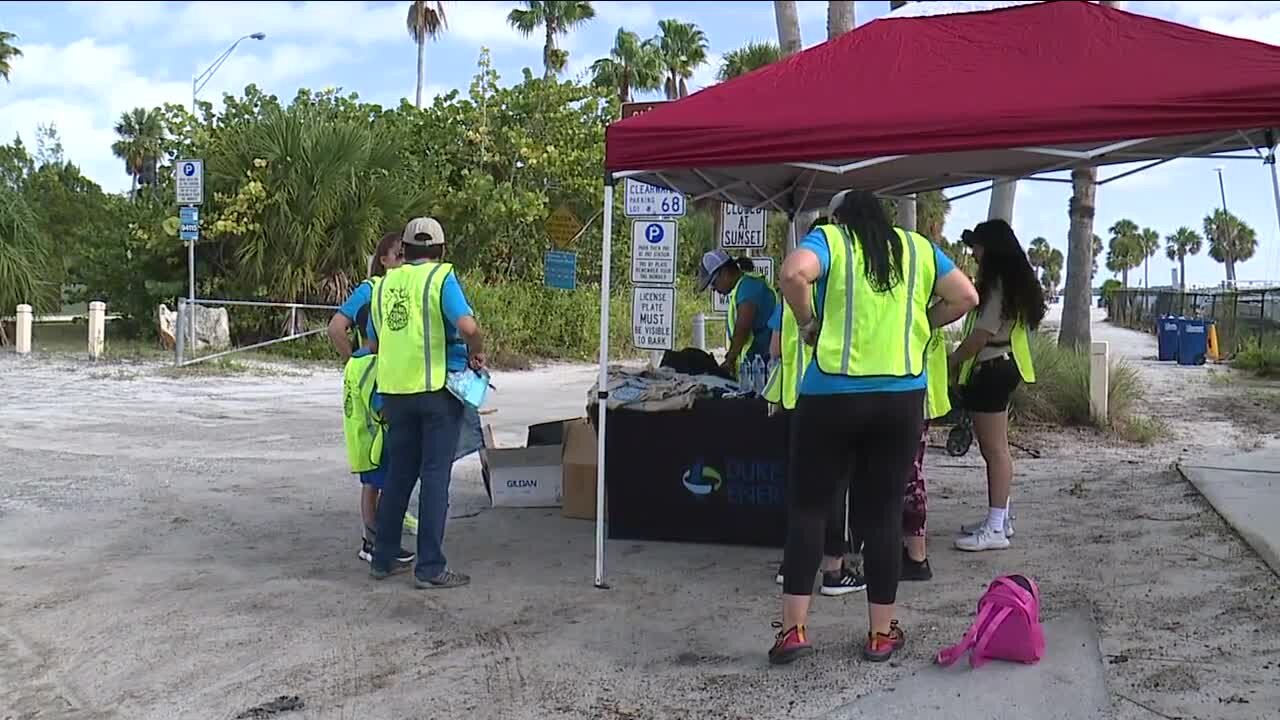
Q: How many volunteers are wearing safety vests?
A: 8